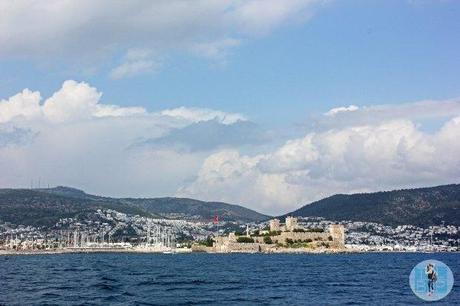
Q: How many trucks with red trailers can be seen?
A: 0